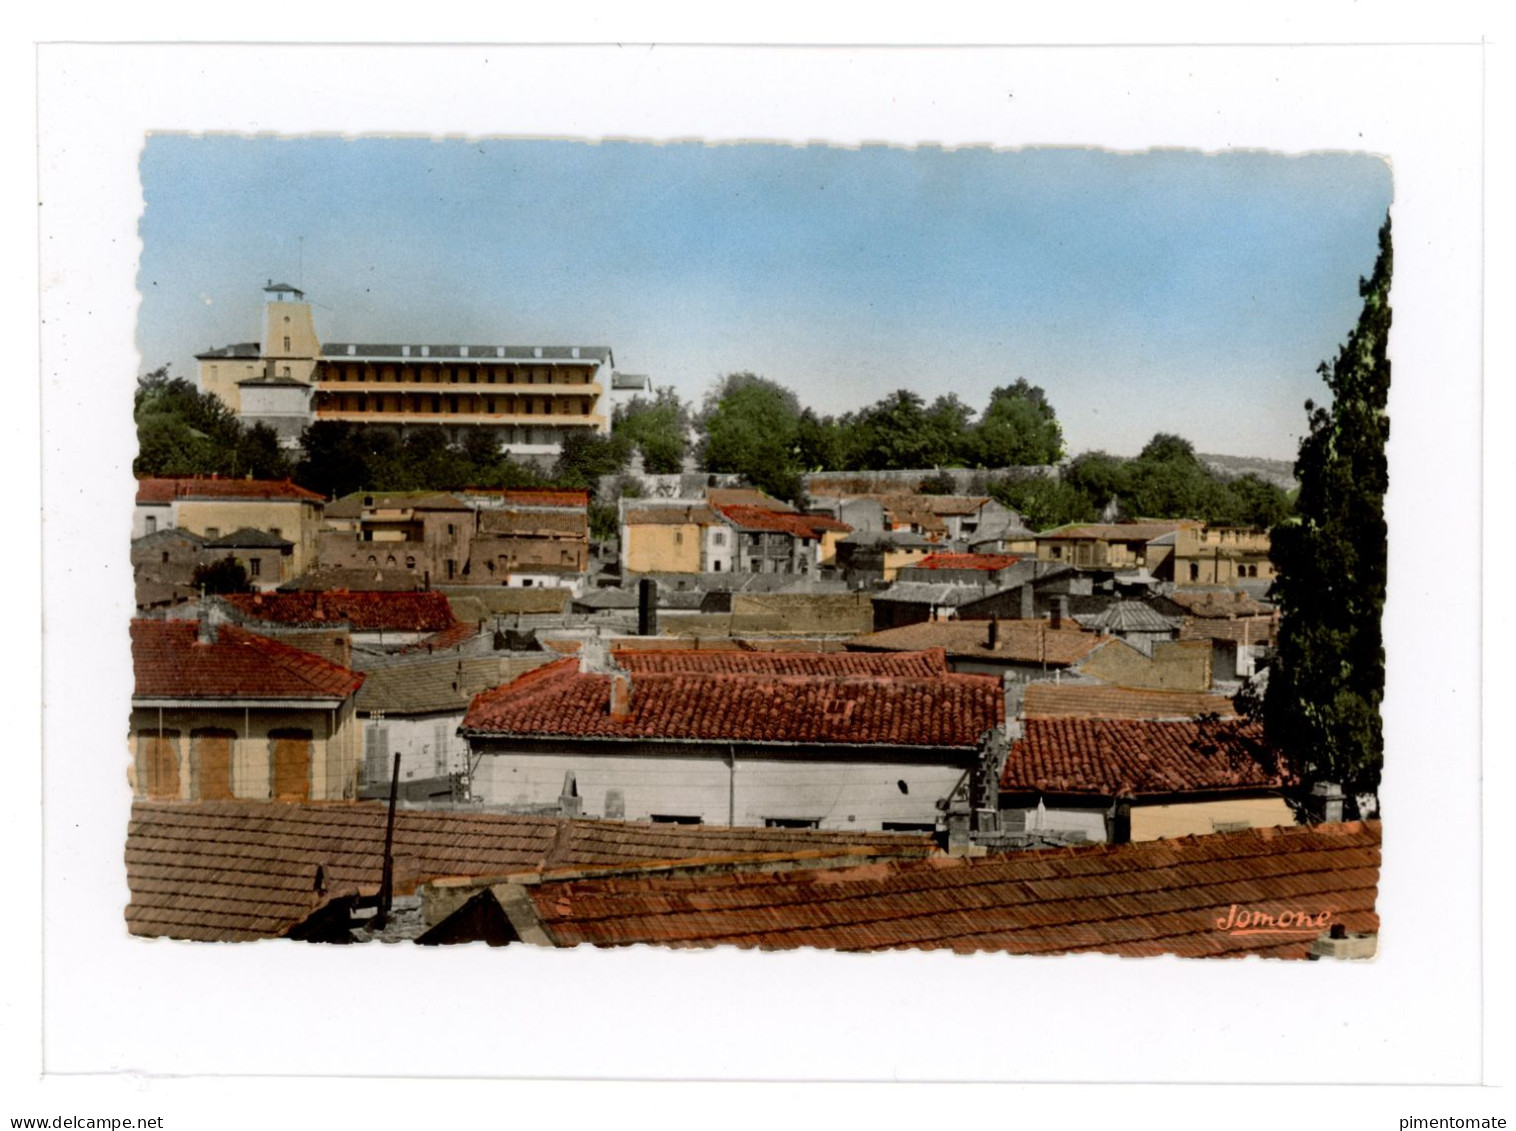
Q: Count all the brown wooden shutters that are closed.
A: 3